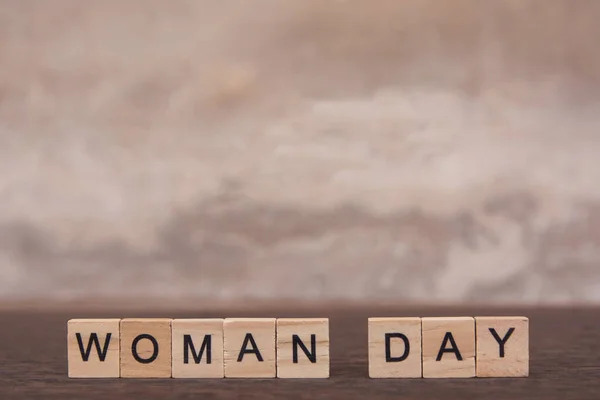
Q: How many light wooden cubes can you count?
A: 8